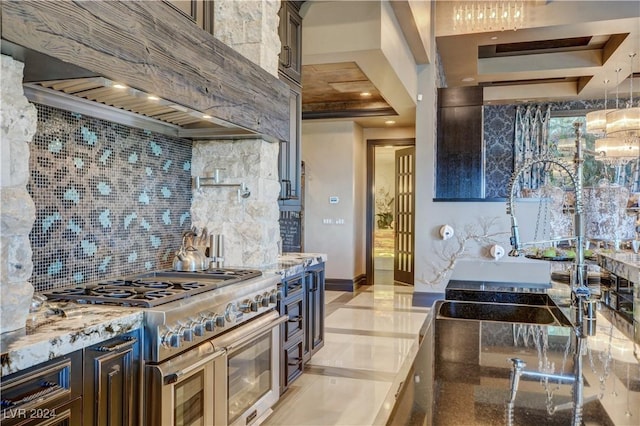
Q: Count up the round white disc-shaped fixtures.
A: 2